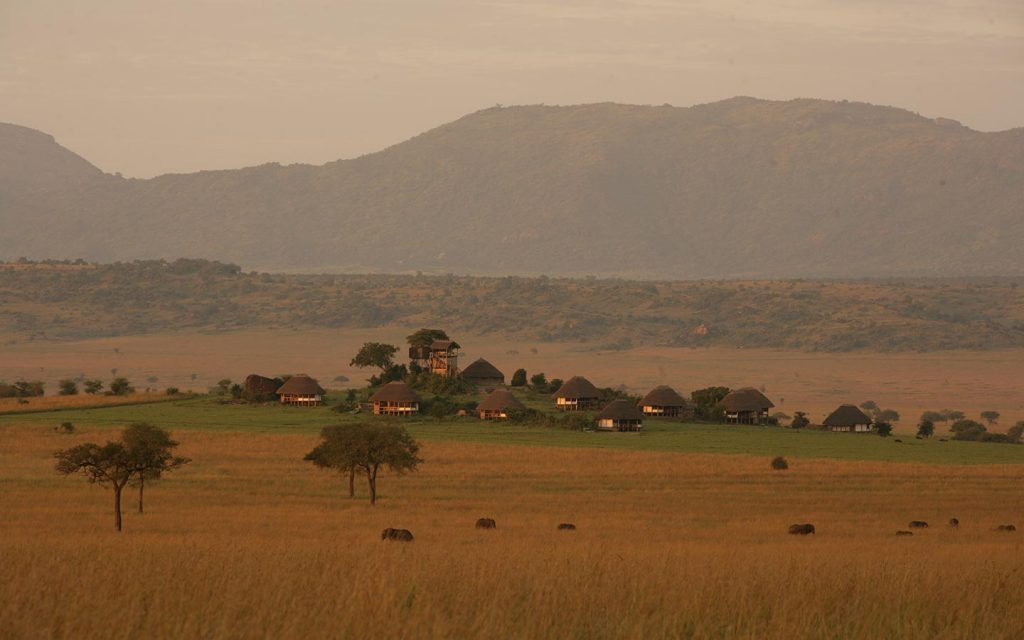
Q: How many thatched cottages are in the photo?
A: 9